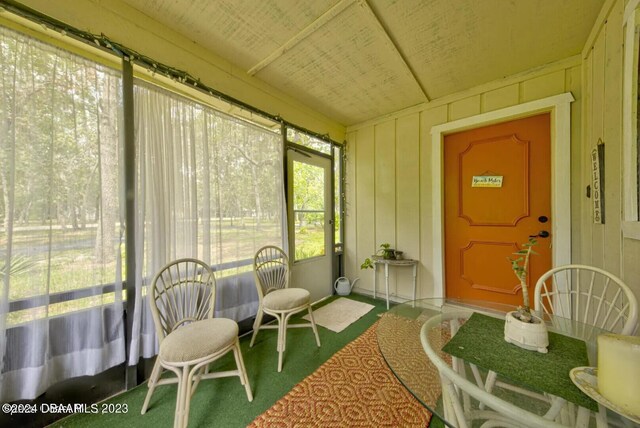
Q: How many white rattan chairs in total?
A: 3